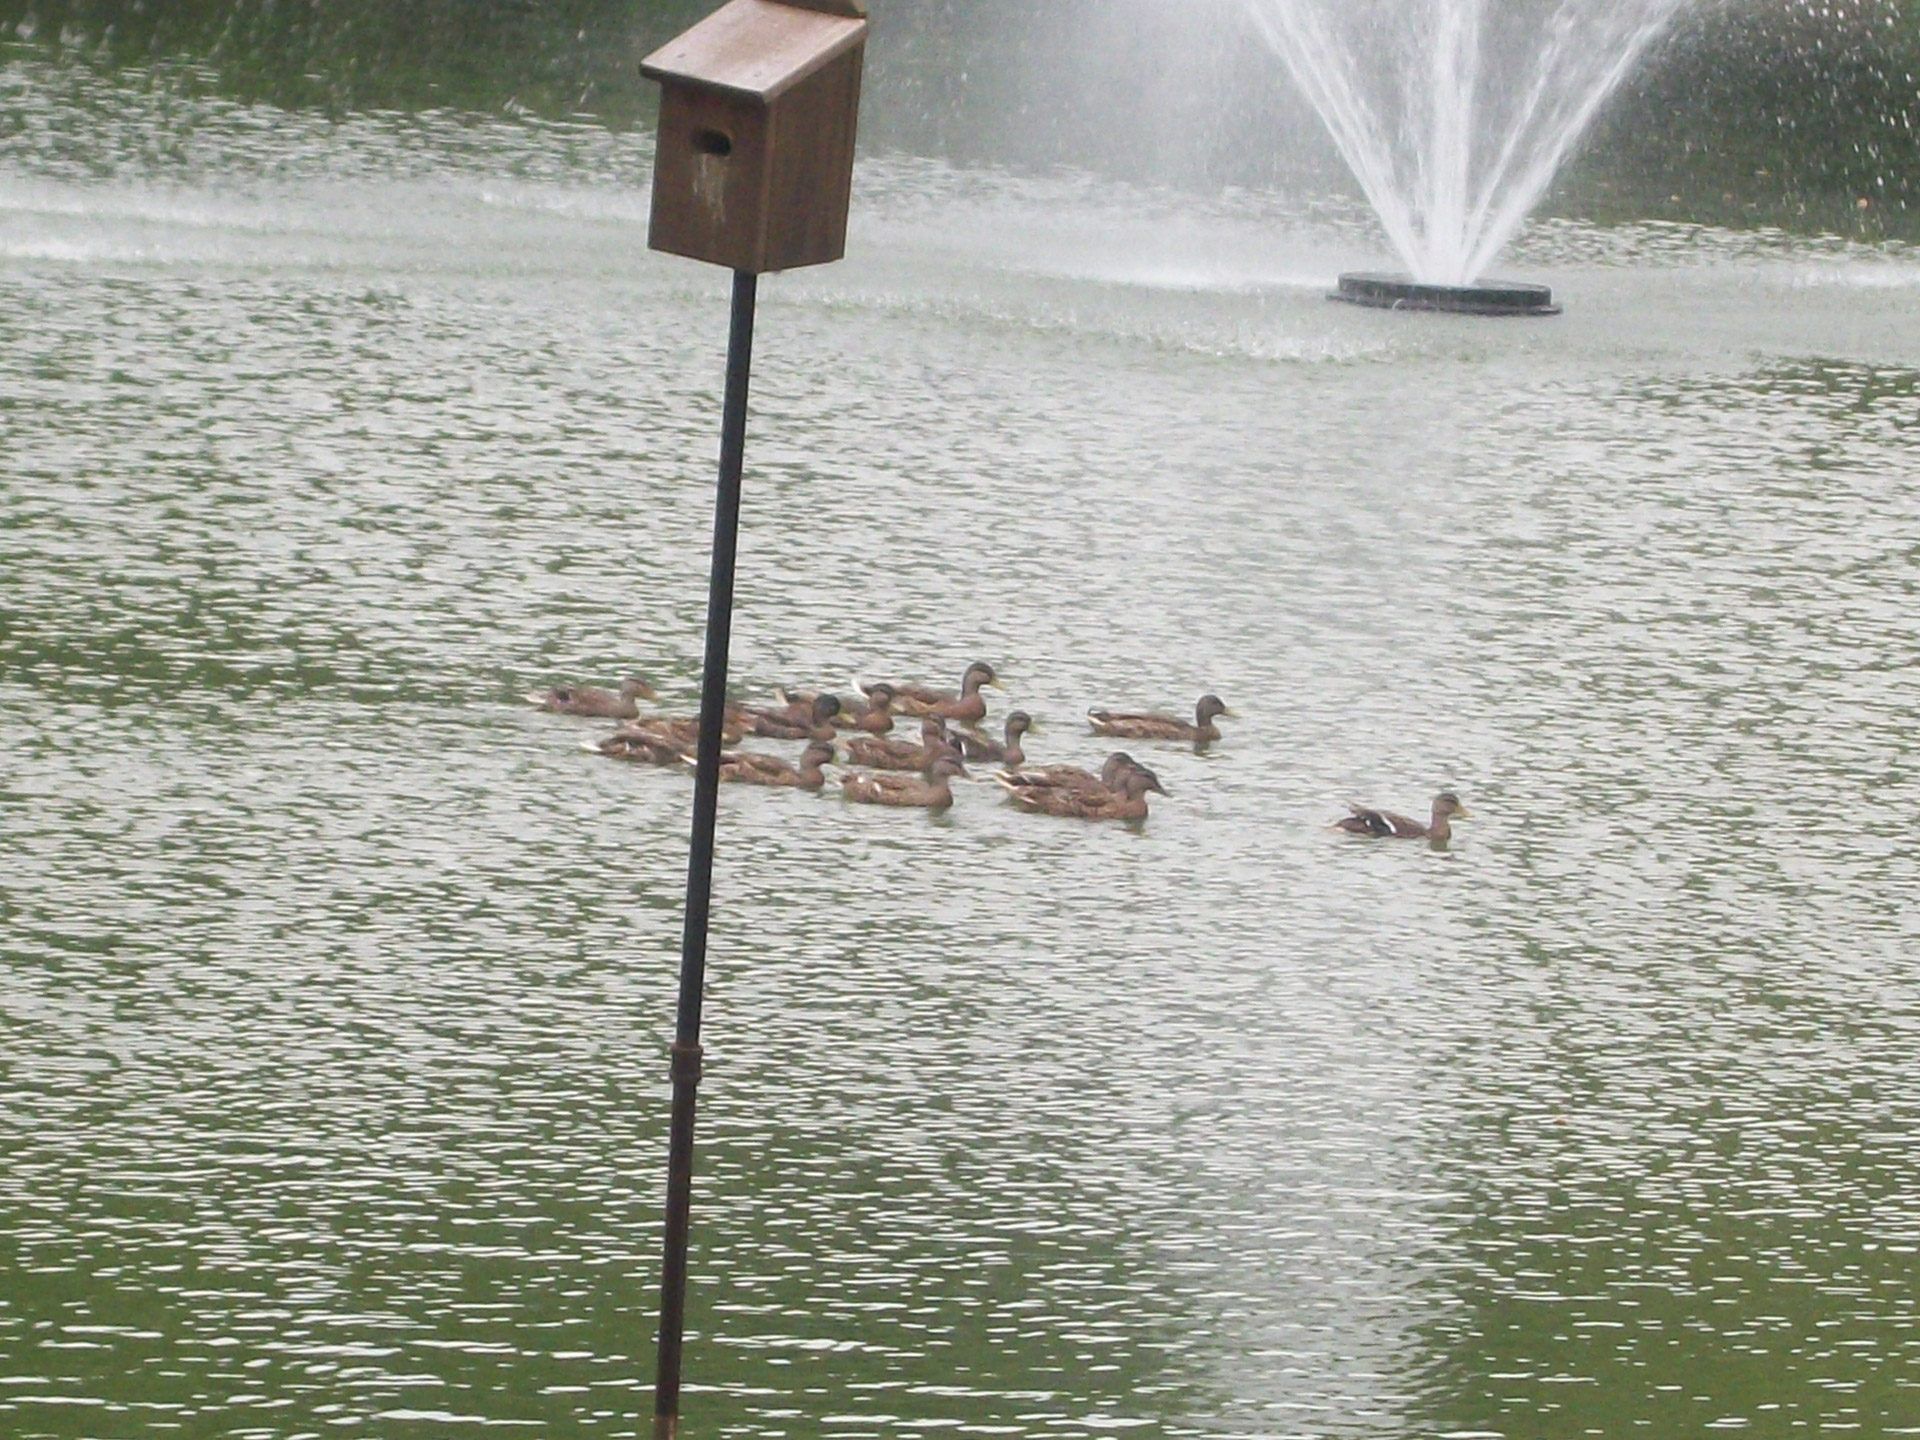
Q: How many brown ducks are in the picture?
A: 14